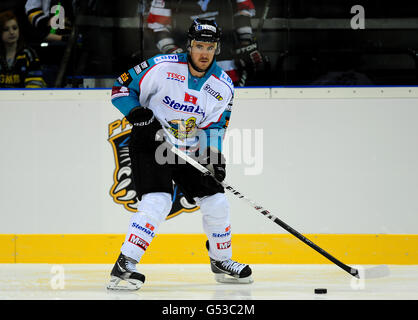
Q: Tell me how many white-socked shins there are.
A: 2